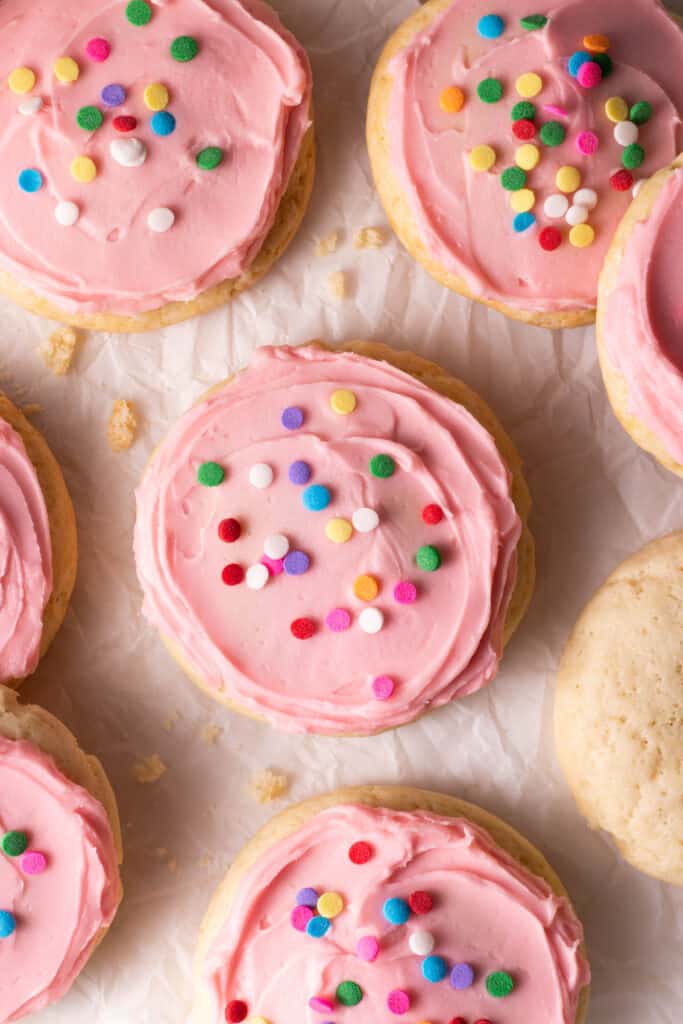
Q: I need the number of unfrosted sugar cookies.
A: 1